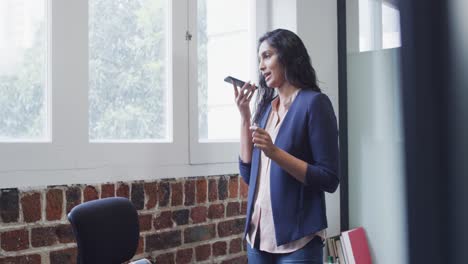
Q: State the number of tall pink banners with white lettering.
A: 0